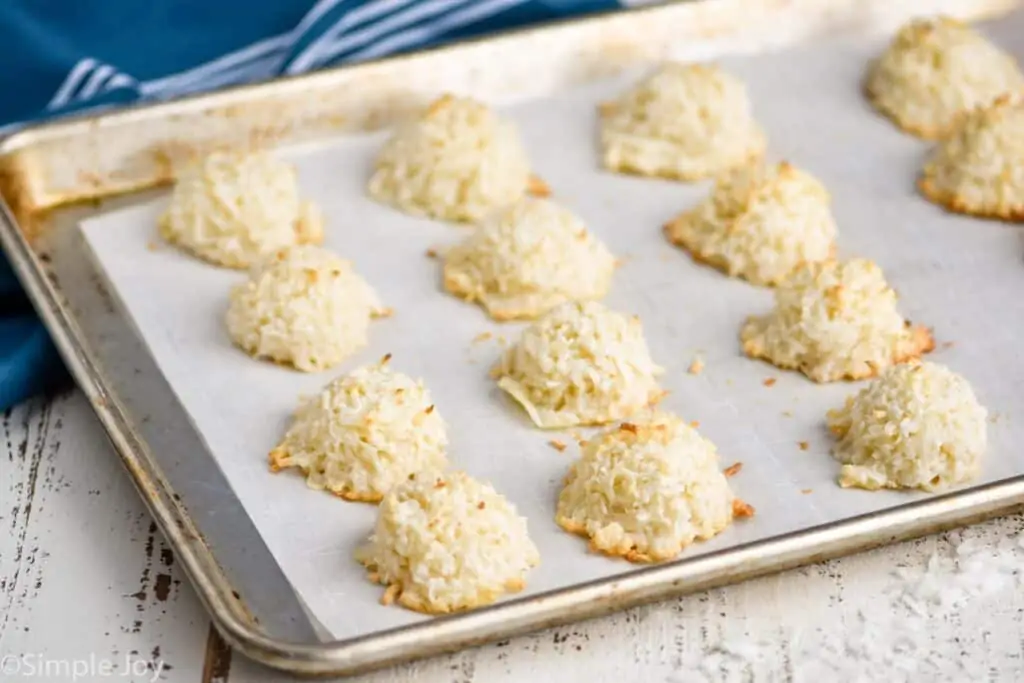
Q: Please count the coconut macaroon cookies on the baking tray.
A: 14